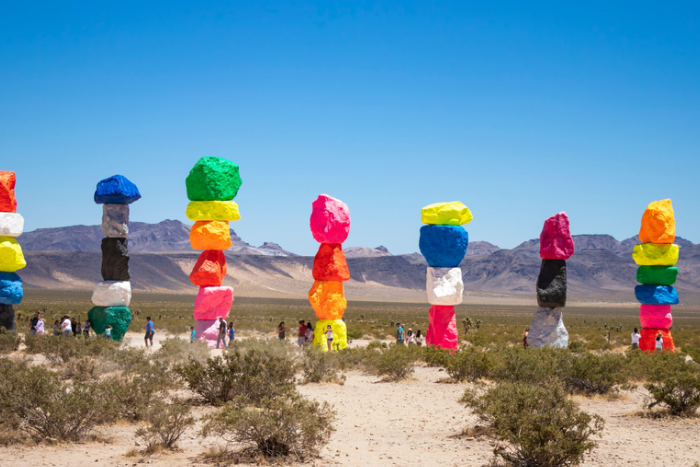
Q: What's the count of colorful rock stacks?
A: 7